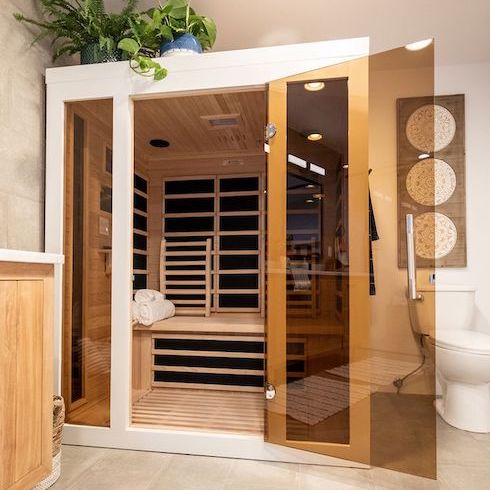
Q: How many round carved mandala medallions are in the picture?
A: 3